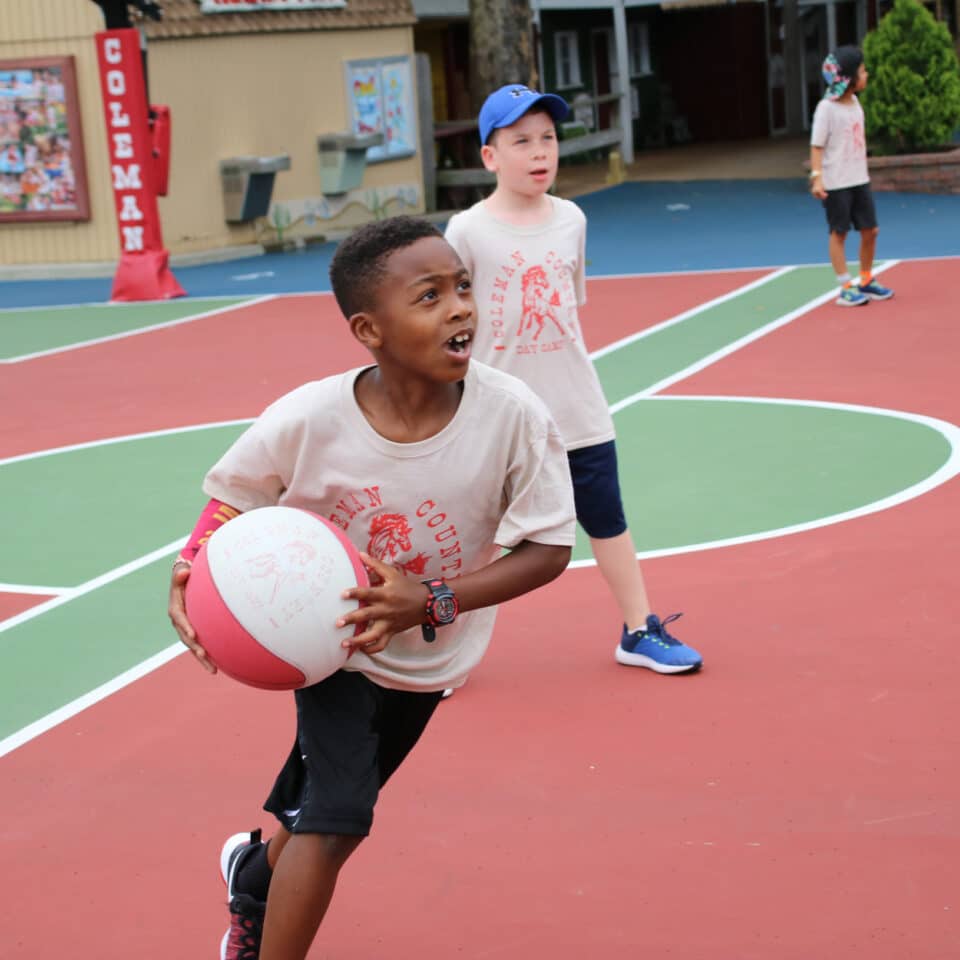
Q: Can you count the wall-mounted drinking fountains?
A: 2